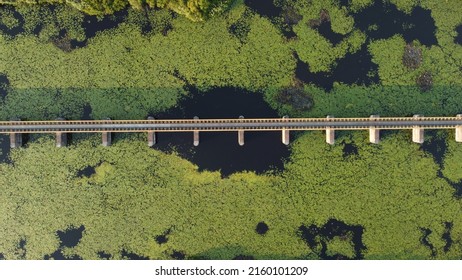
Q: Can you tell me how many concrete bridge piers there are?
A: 11